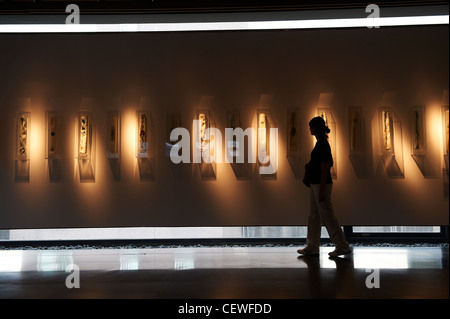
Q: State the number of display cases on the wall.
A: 15